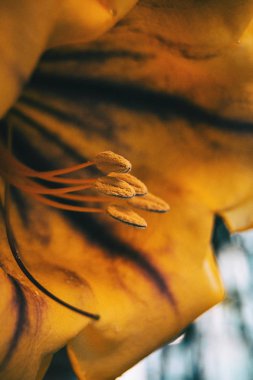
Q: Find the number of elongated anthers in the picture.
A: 5